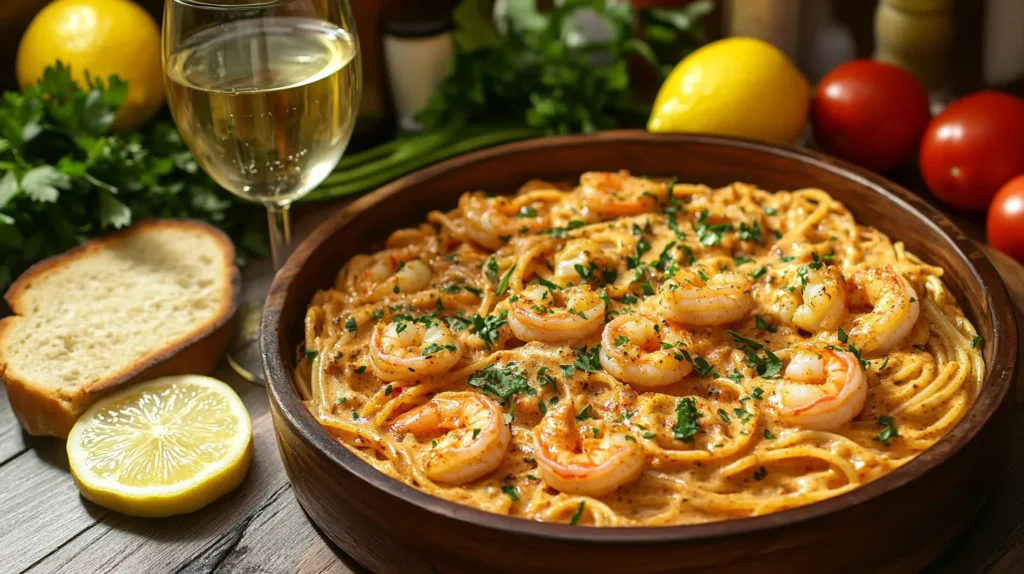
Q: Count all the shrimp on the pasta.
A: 13